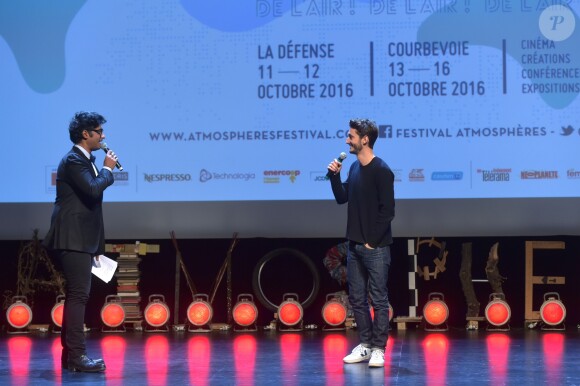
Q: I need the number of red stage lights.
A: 12